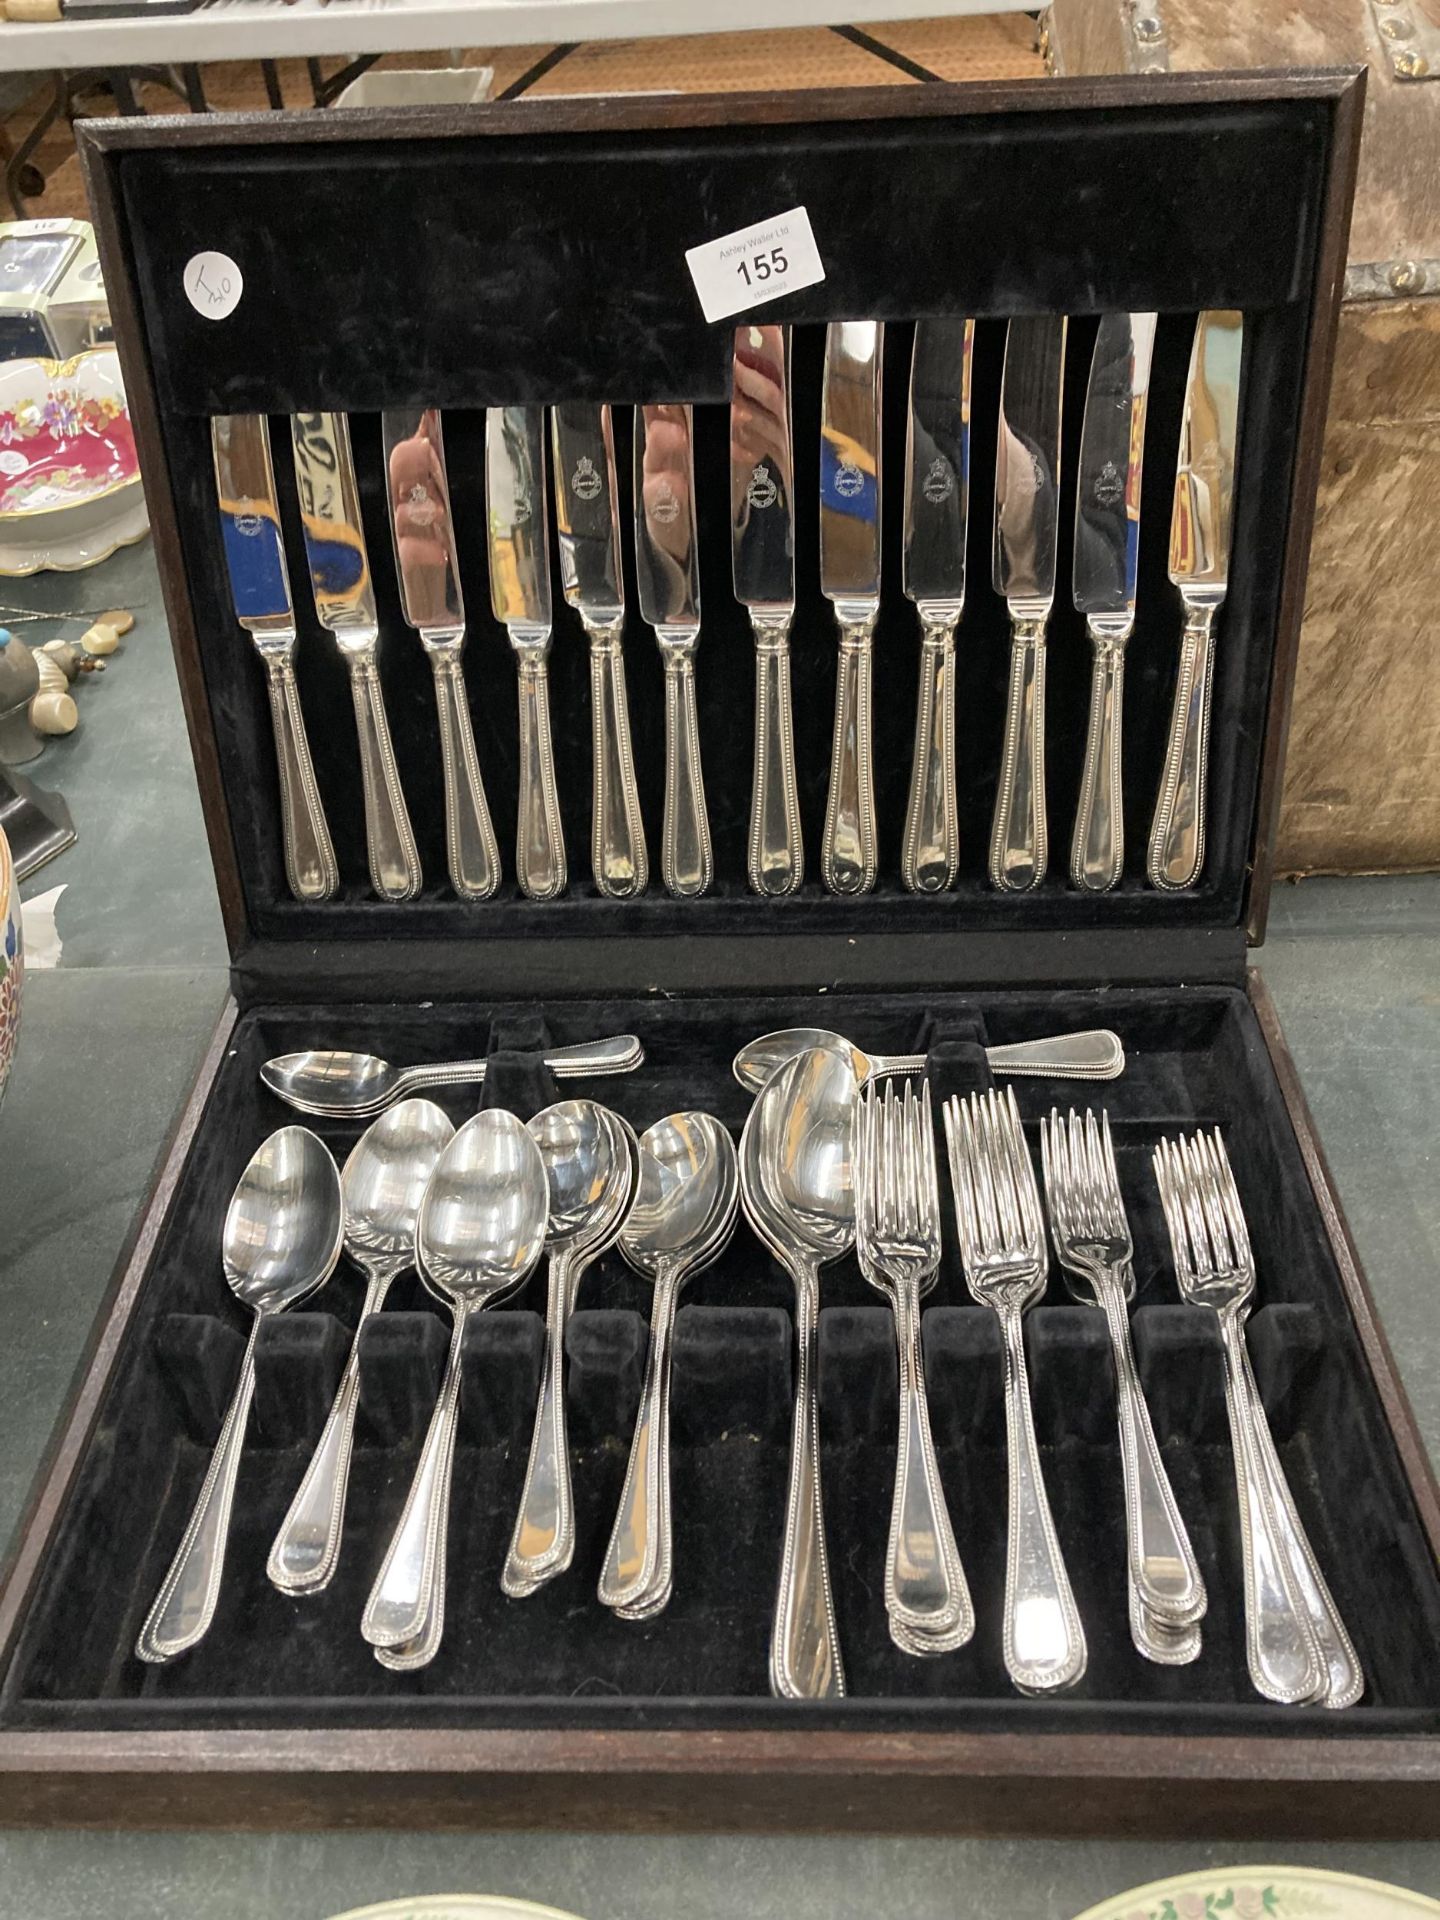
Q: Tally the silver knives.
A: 12